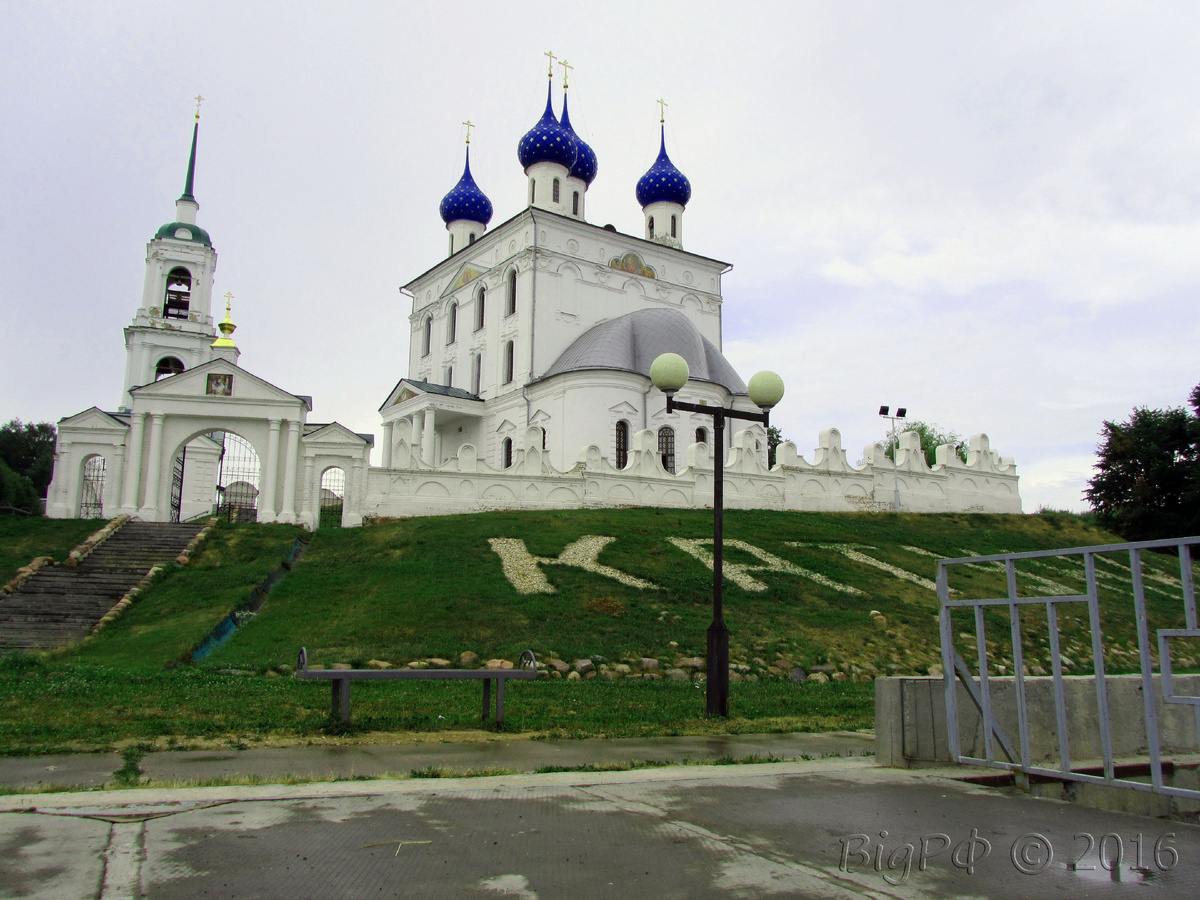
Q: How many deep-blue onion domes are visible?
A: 4